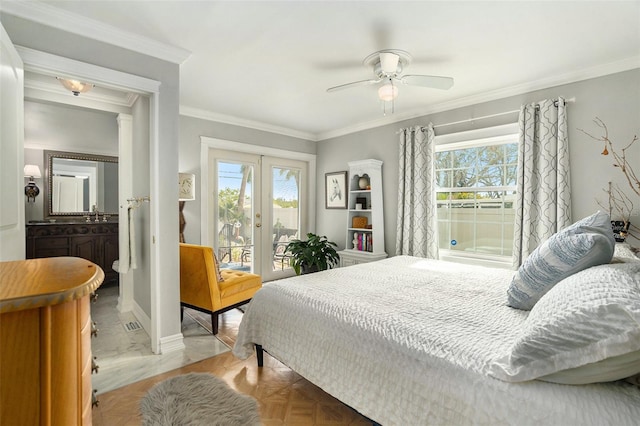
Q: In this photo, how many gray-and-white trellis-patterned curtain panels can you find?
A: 2